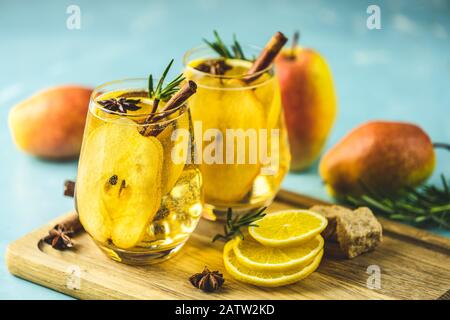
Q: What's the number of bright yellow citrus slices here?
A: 3